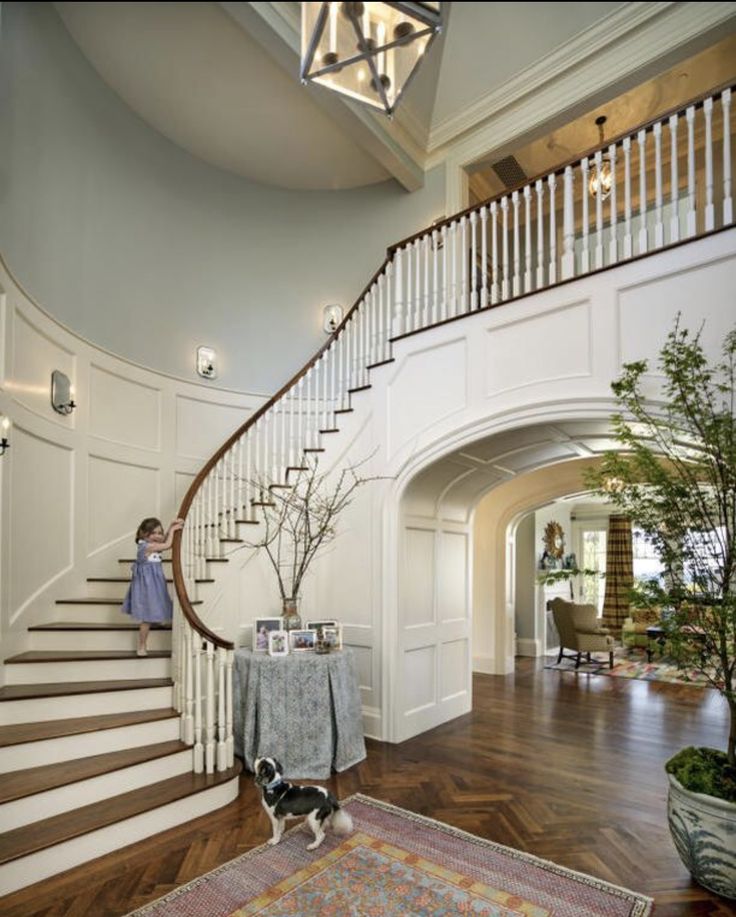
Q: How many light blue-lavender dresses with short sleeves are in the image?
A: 1